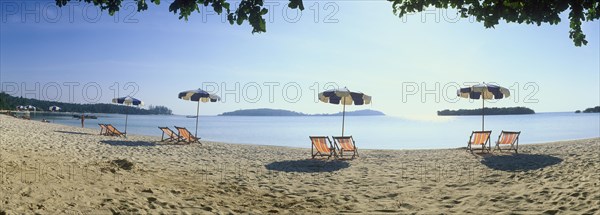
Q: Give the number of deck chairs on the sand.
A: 8